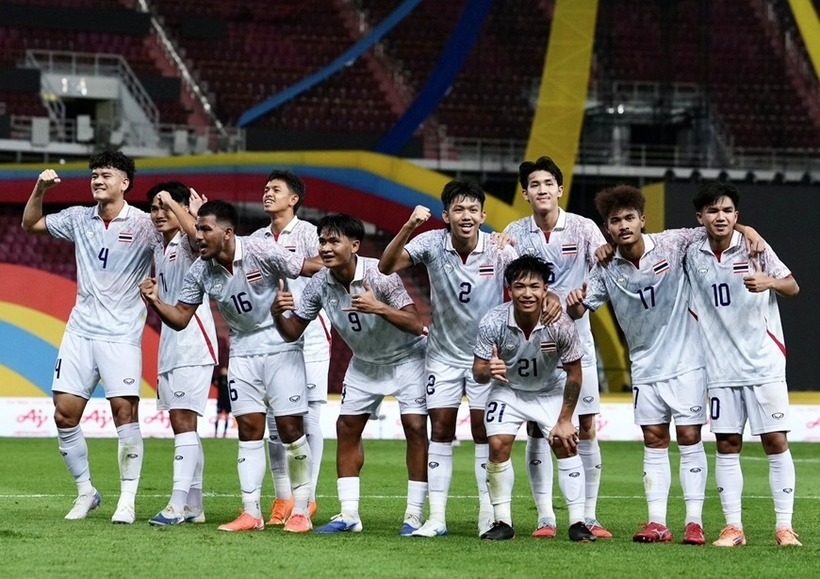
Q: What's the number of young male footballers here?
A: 10